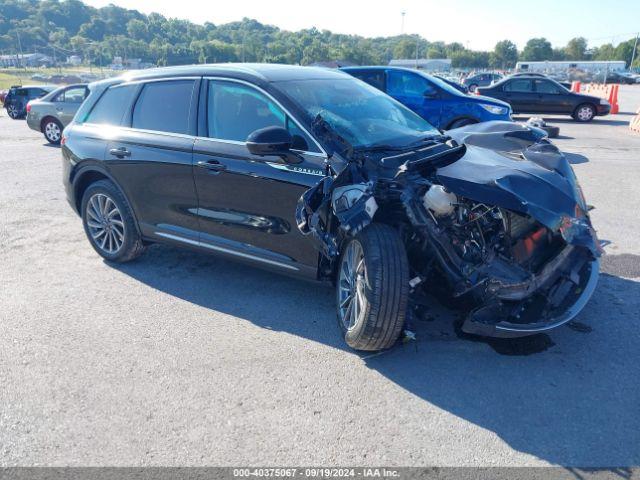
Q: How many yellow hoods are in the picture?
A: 0